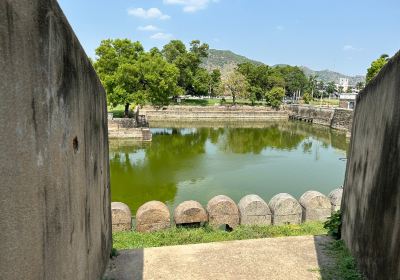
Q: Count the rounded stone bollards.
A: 8